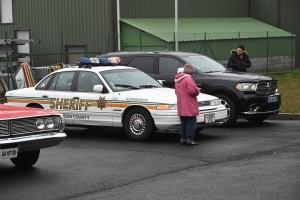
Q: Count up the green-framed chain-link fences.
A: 1